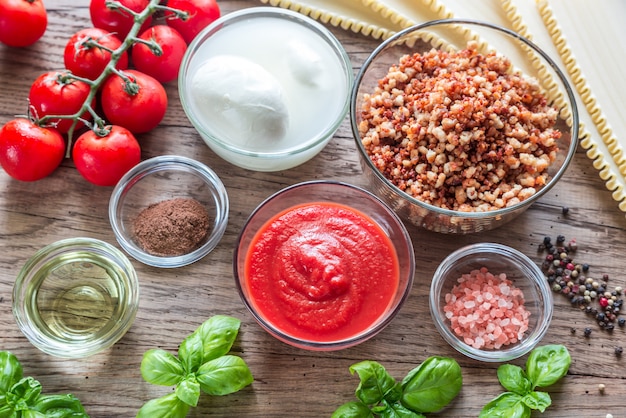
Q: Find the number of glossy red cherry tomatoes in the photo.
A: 9